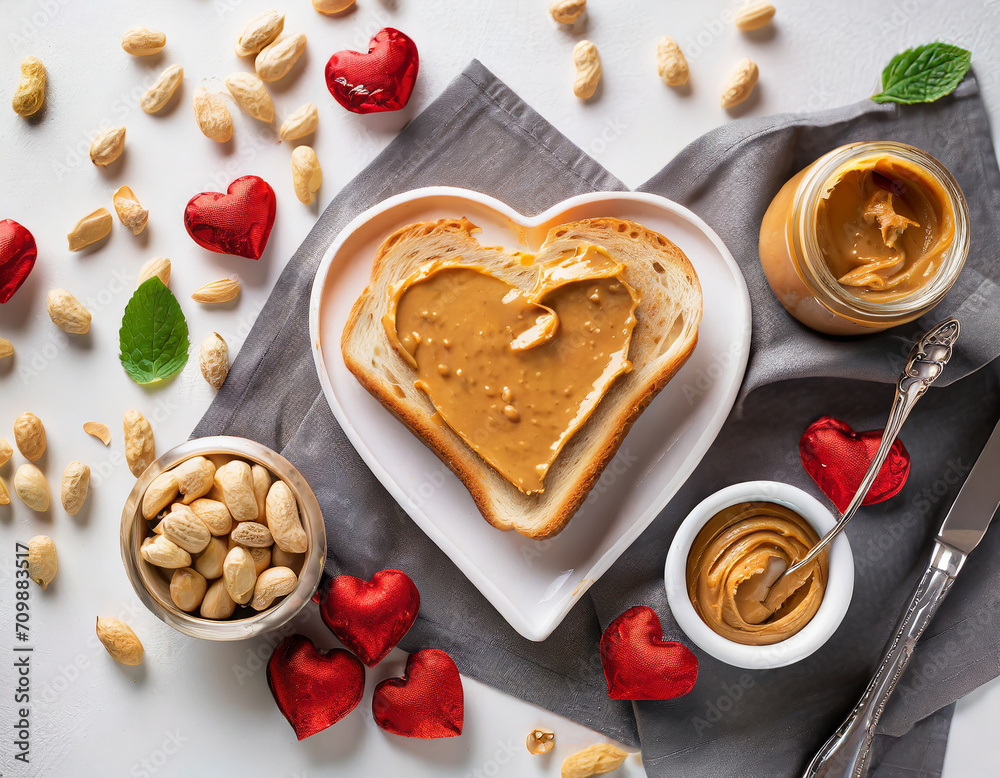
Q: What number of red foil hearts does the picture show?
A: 8